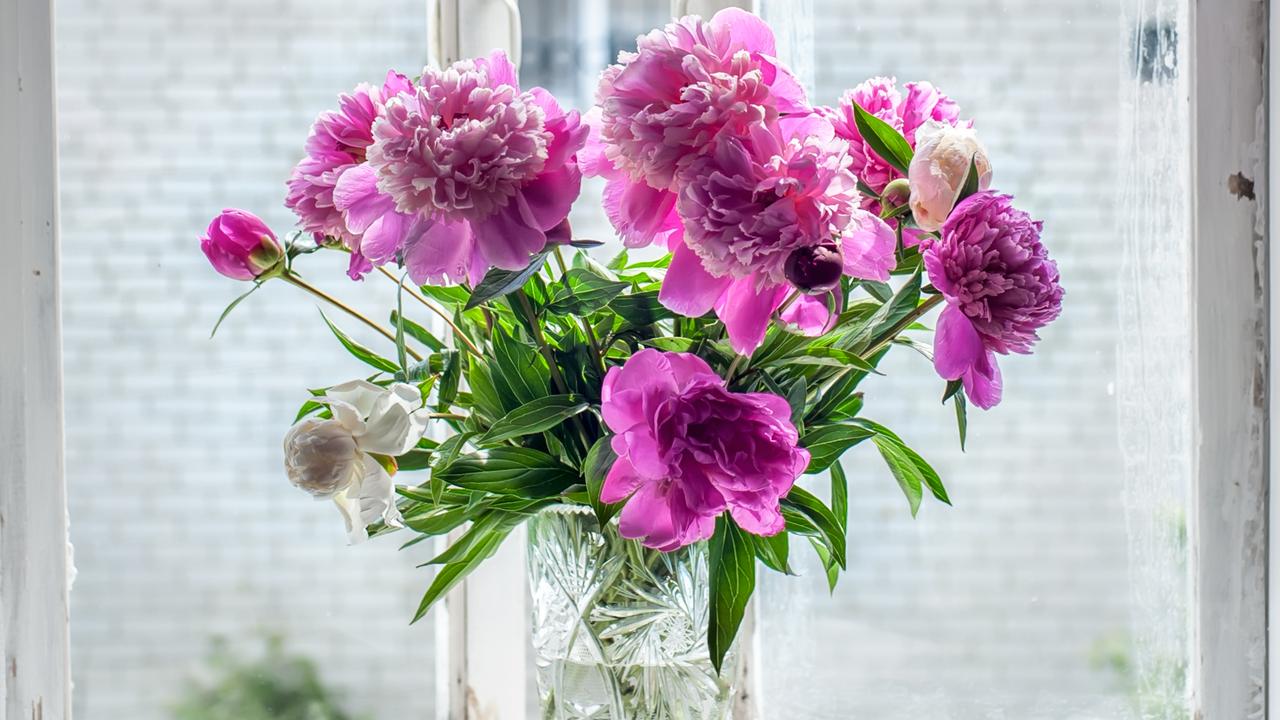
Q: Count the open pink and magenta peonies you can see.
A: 7